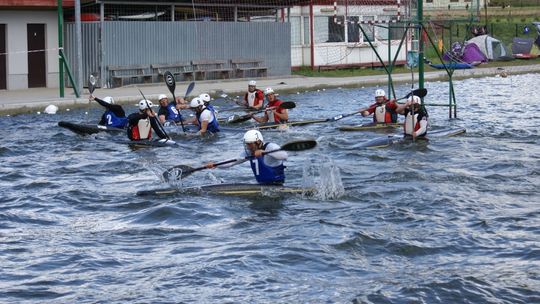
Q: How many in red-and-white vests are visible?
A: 5